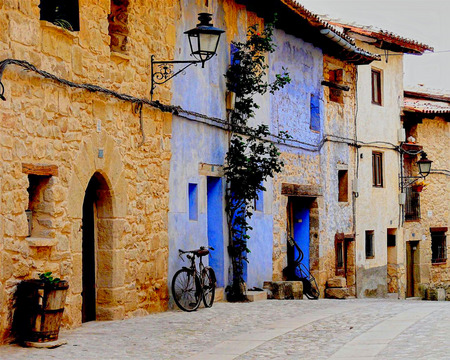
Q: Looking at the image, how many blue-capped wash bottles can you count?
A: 0